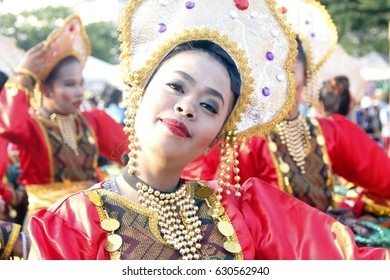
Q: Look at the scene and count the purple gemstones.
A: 6